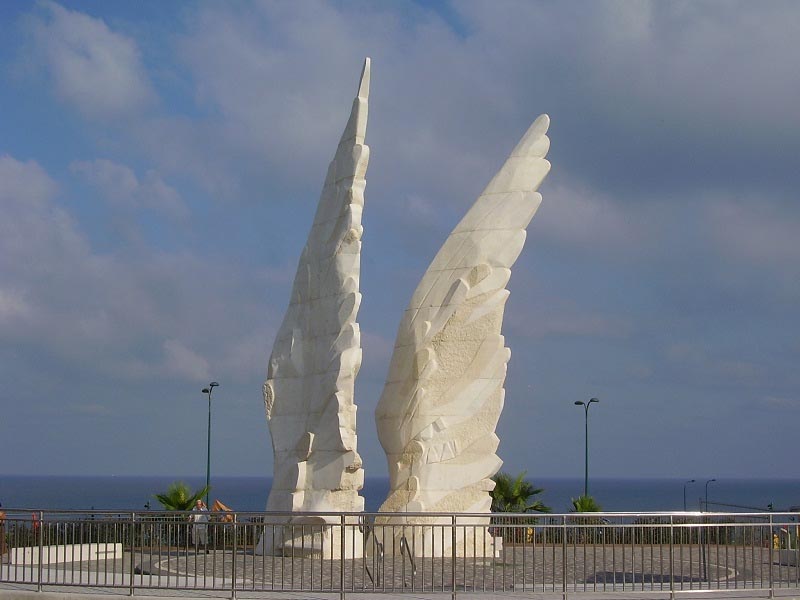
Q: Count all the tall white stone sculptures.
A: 2